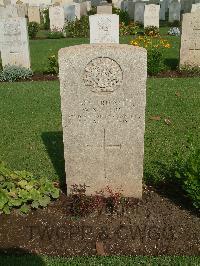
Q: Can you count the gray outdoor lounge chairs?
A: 0